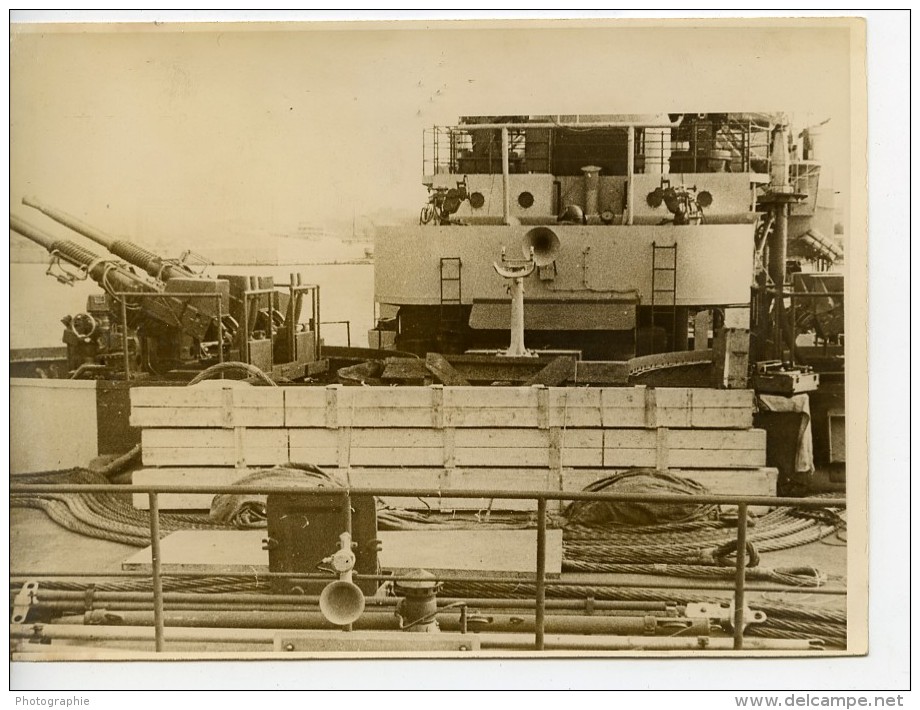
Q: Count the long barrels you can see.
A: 2